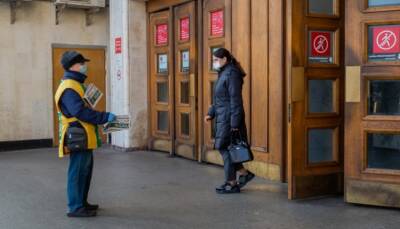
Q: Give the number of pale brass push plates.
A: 3